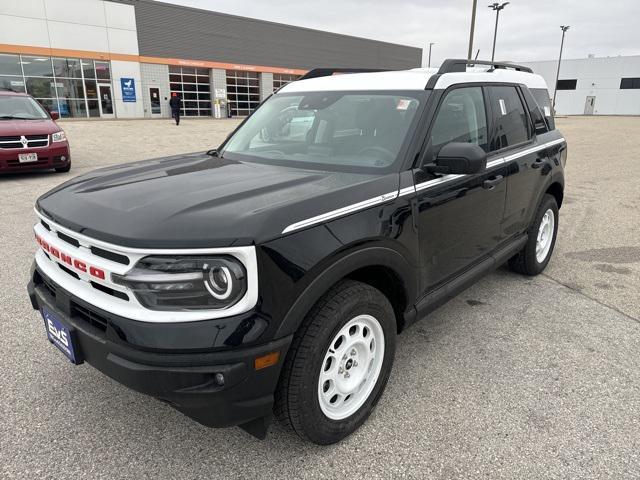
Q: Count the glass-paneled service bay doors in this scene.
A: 3